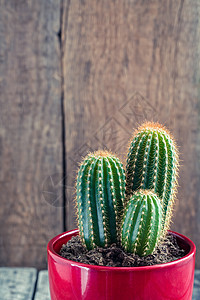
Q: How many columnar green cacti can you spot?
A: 3